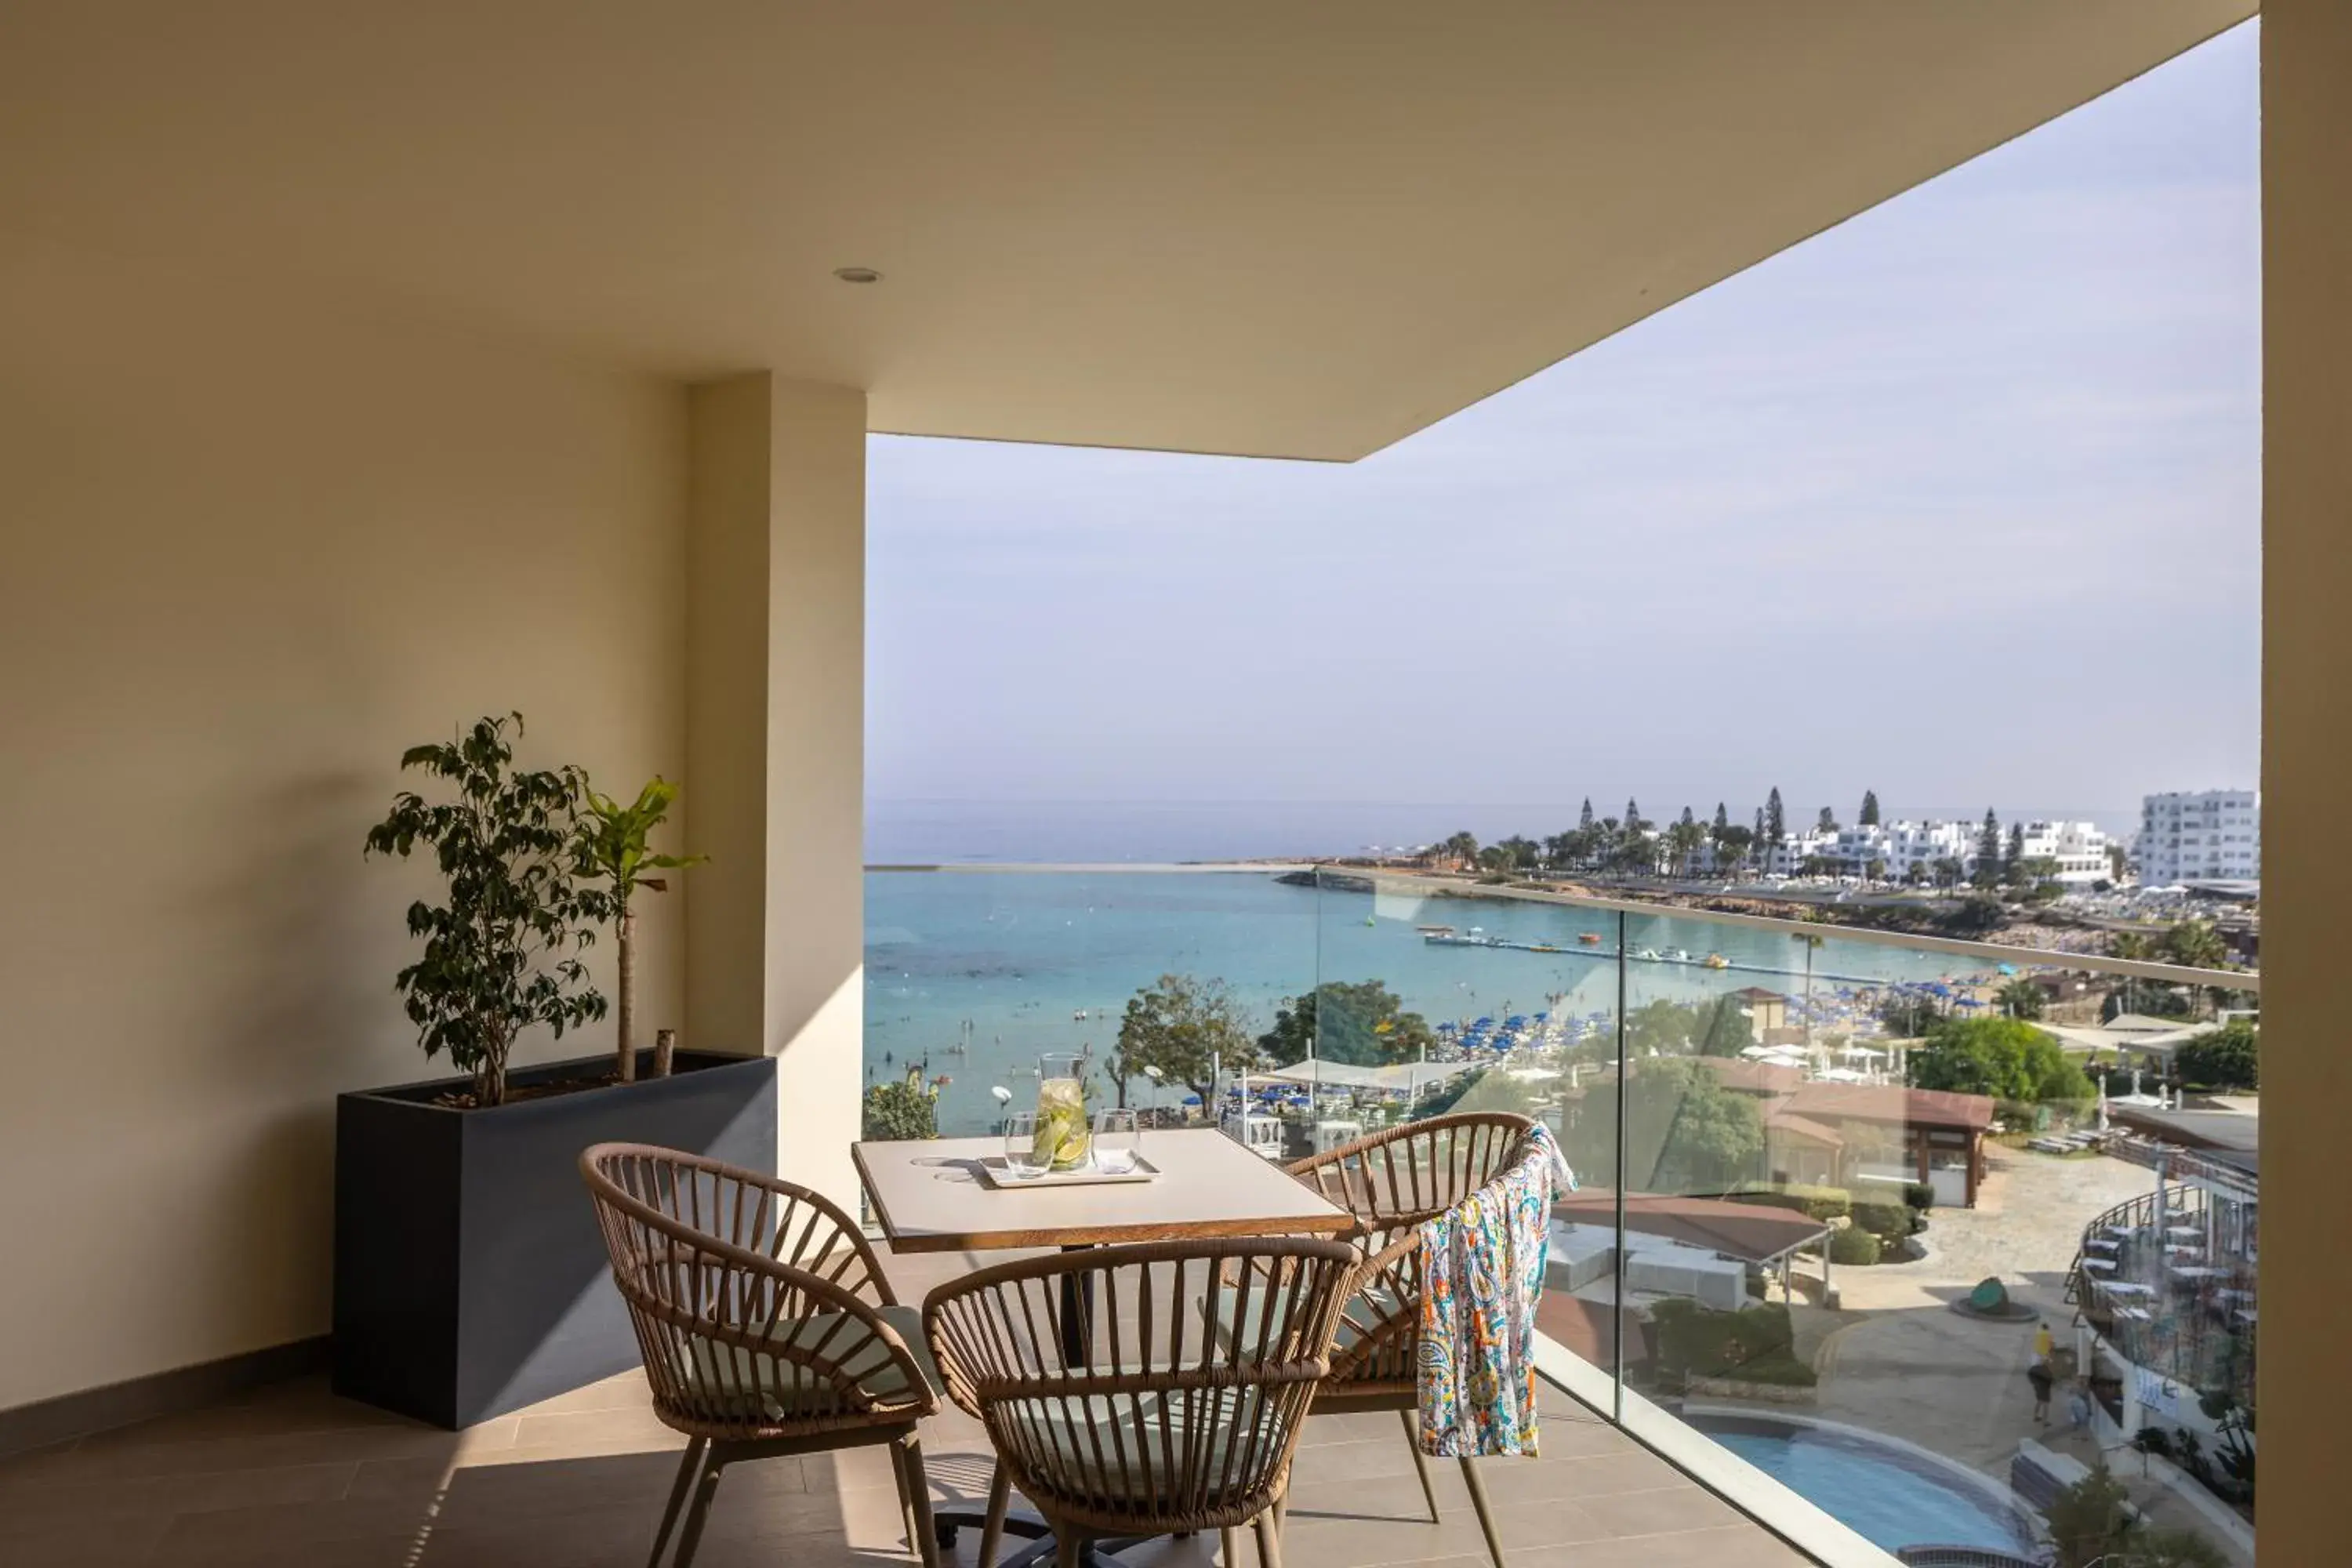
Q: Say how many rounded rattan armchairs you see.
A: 3